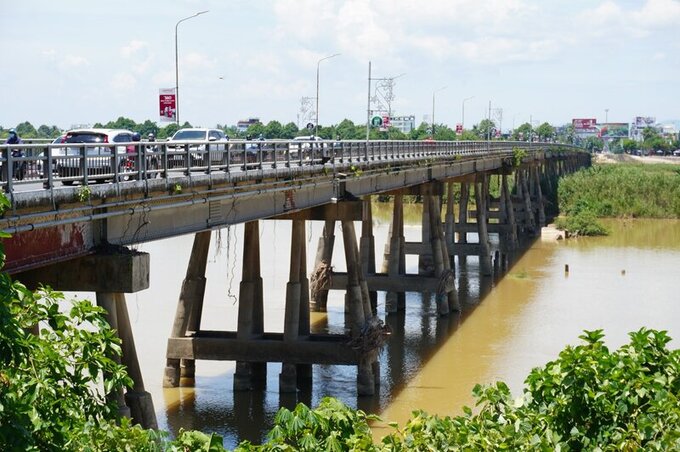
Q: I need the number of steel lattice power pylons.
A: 0